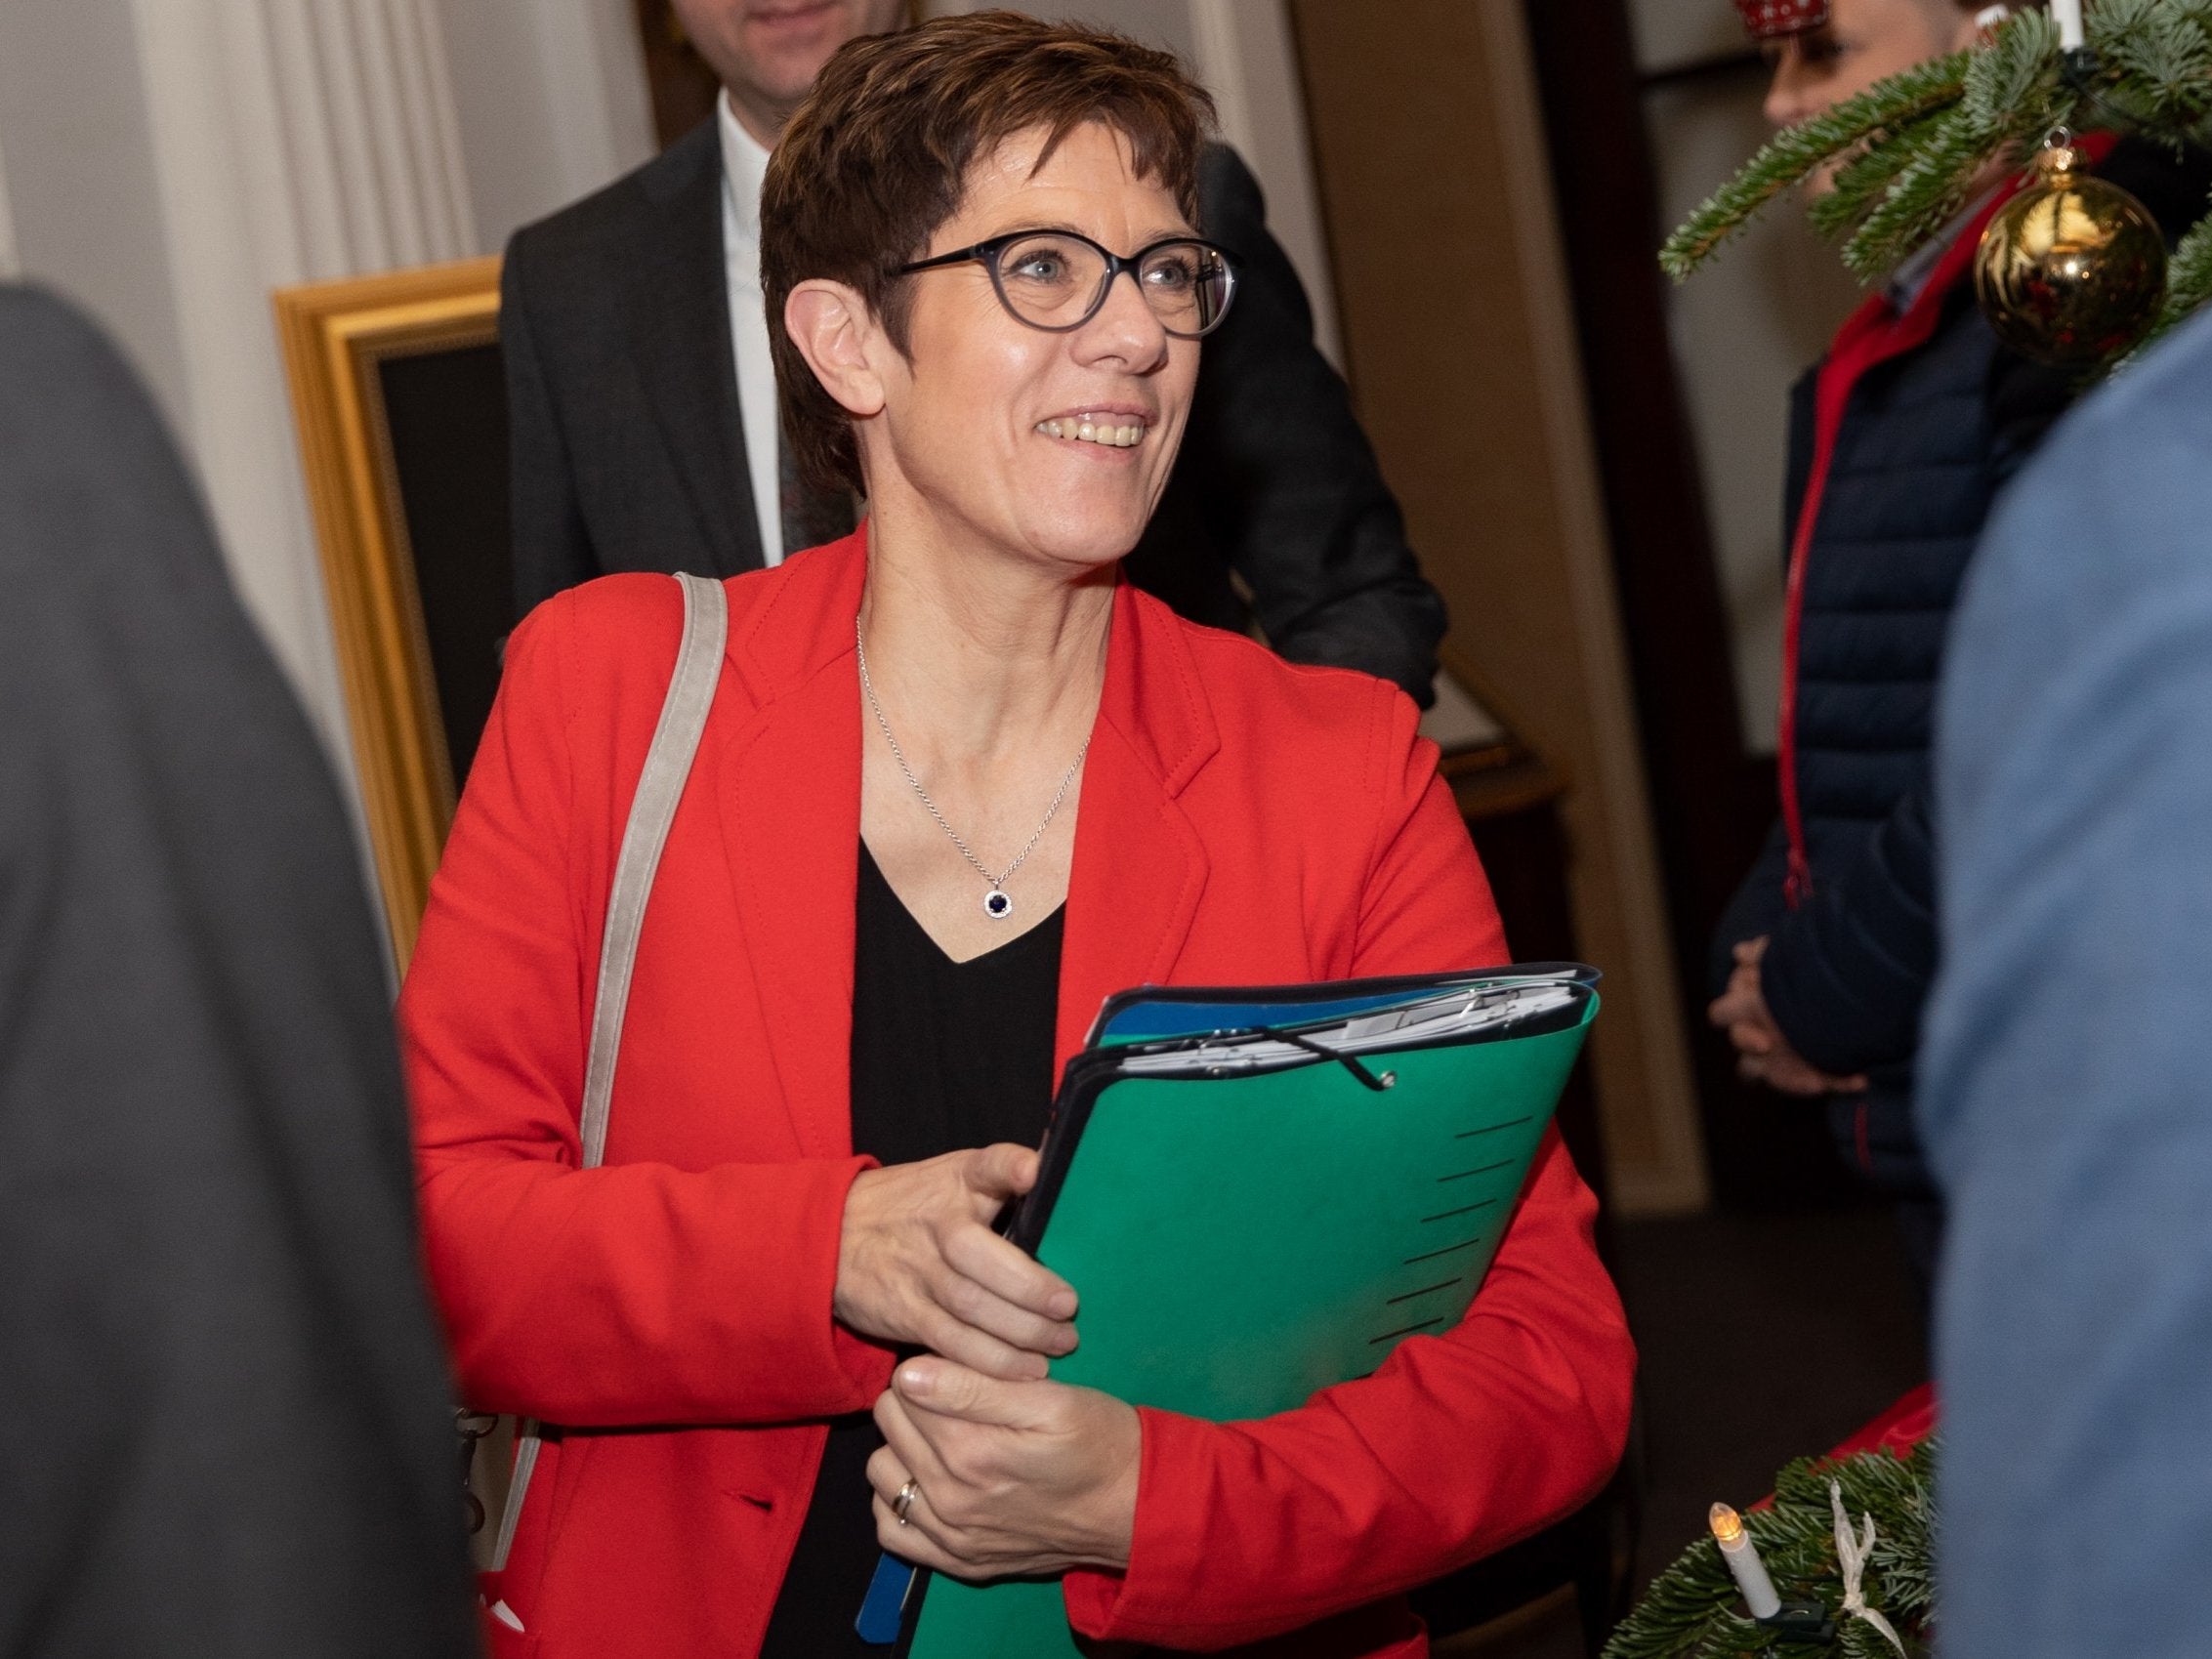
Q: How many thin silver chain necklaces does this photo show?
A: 1